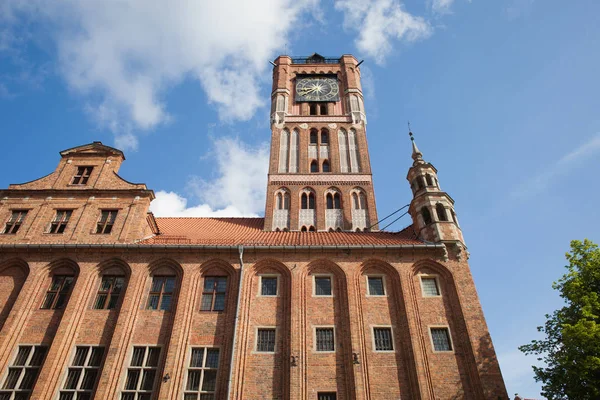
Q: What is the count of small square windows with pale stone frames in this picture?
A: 8